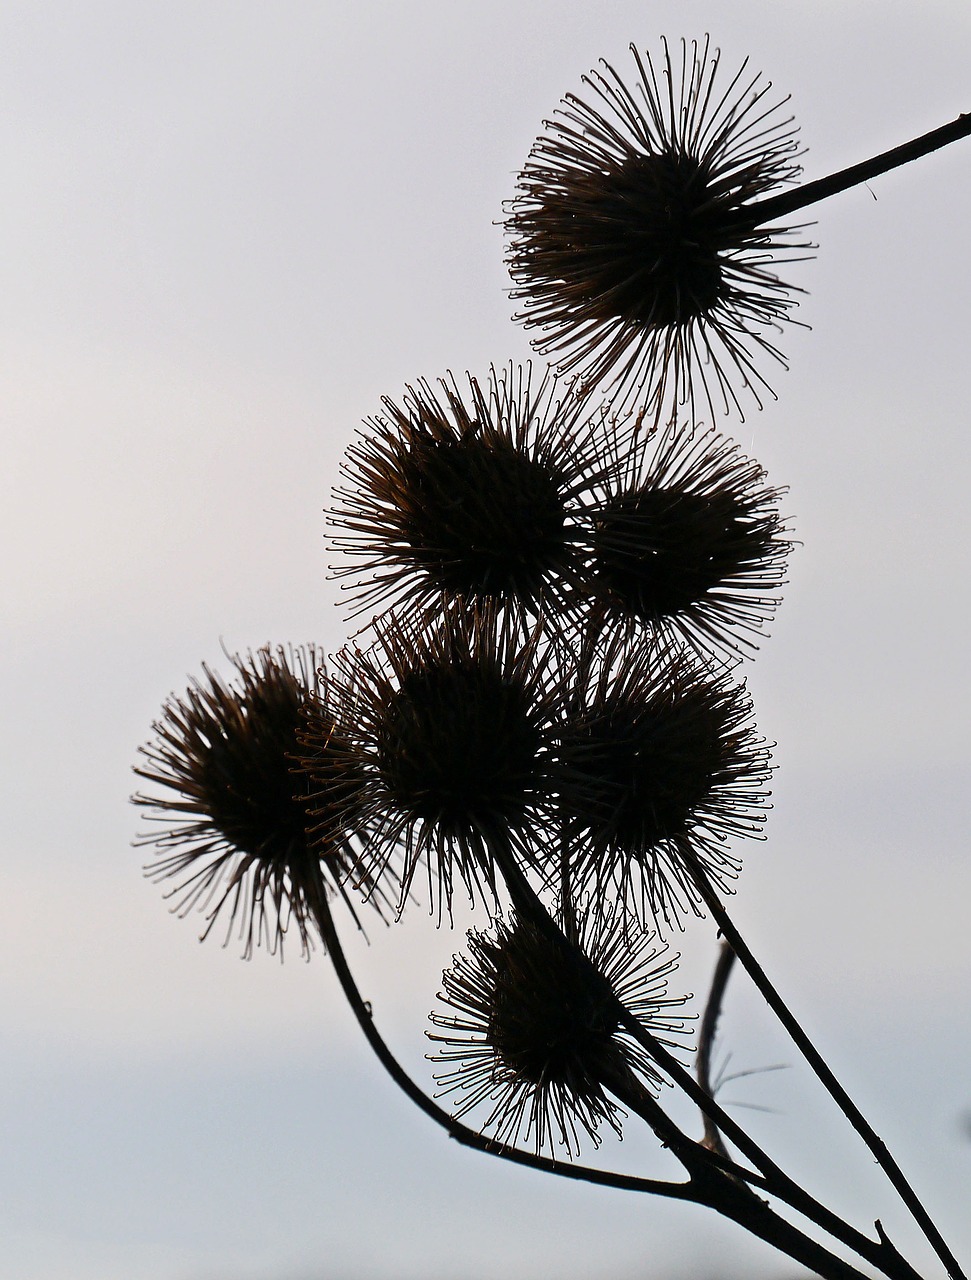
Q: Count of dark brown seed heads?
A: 7